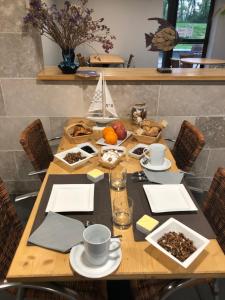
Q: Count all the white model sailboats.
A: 1